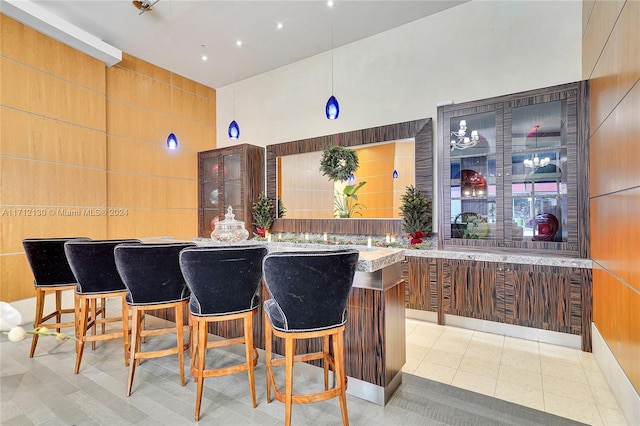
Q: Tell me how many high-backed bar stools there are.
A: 5